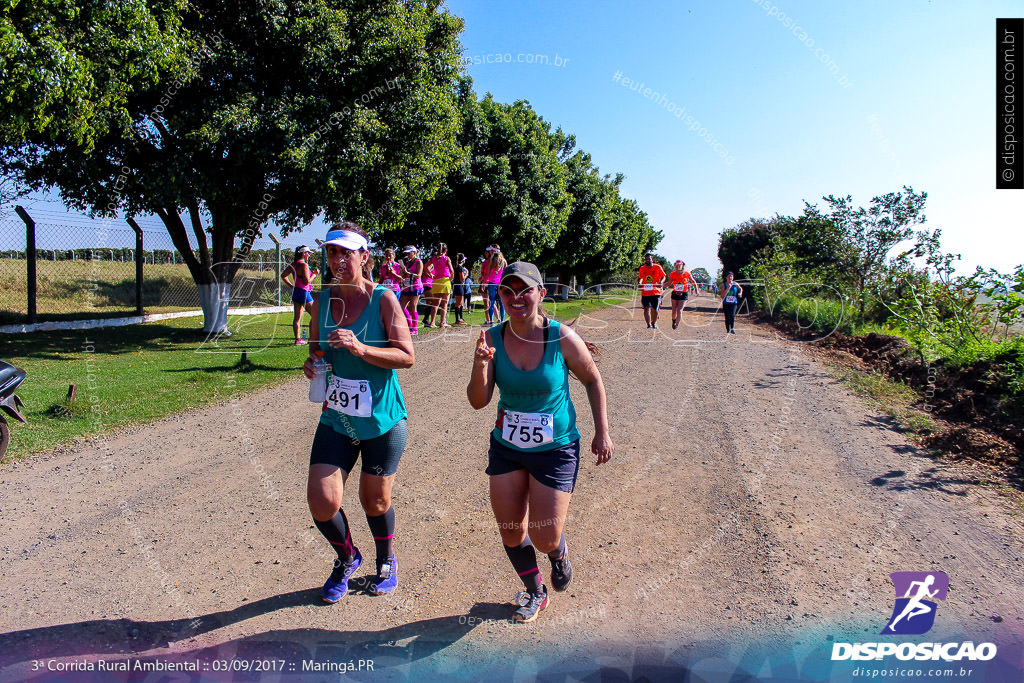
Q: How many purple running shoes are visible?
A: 2